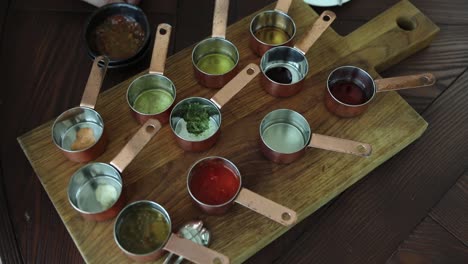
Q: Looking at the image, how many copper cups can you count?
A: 11